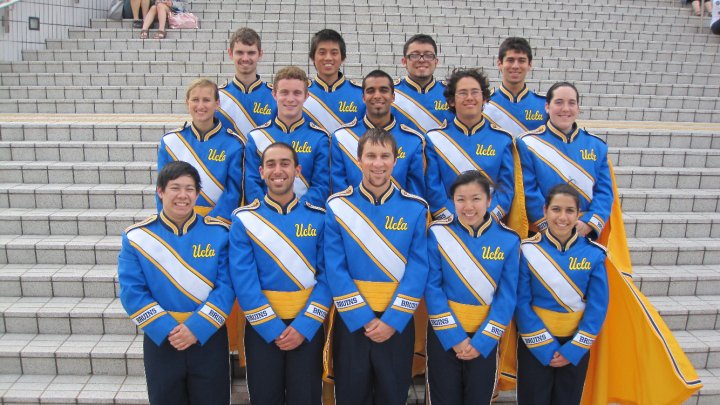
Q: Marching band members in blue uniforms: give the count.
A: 14